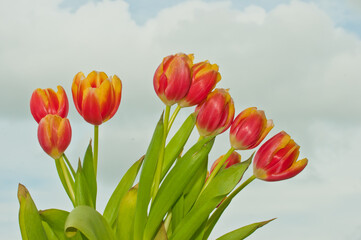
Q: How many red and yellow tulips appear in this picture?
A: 9